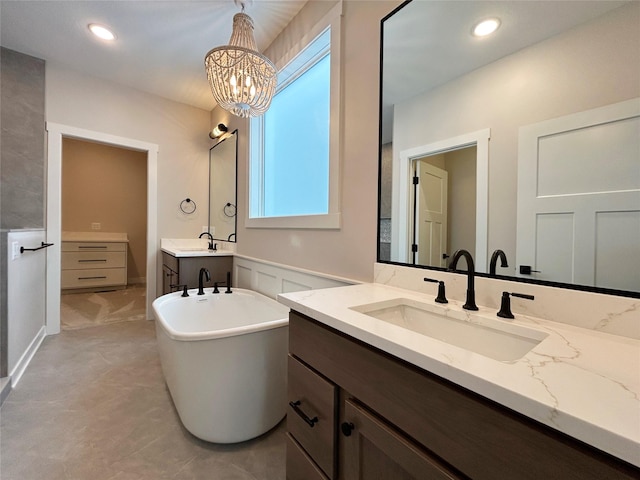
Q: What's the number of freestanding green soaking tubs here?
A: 0